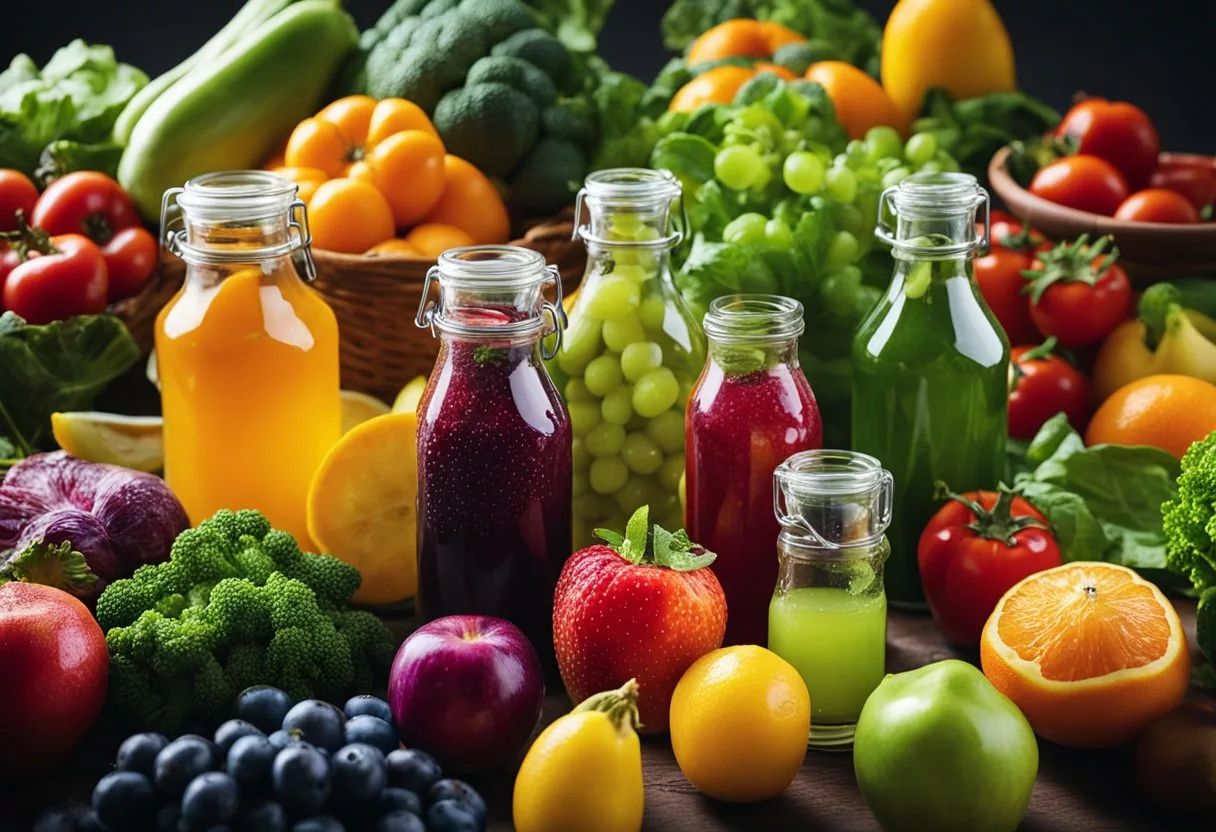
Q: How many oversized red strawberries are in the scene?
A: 1